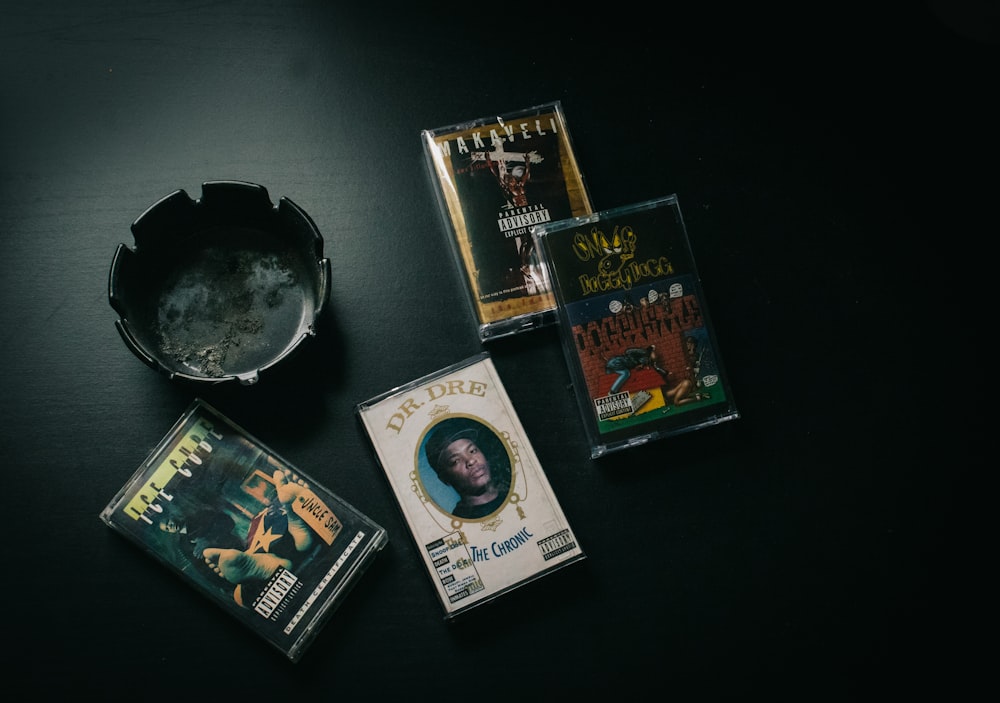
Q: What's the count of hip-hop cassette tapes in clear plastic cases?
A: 4